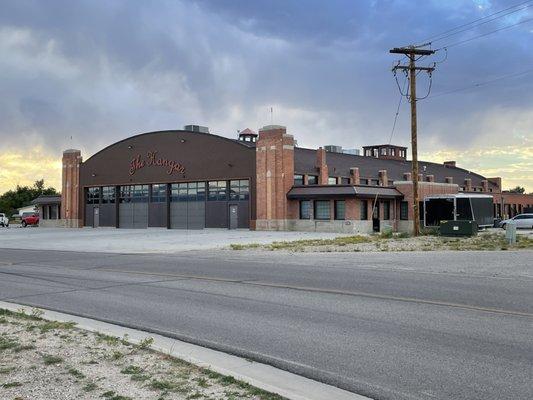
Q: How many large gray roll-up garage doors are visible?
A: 2